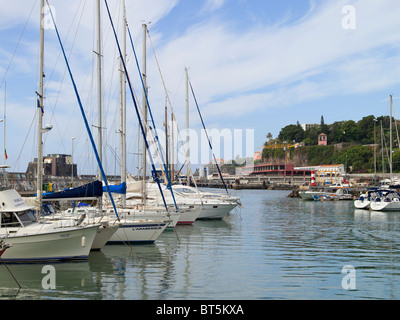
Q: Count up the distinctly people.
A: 0